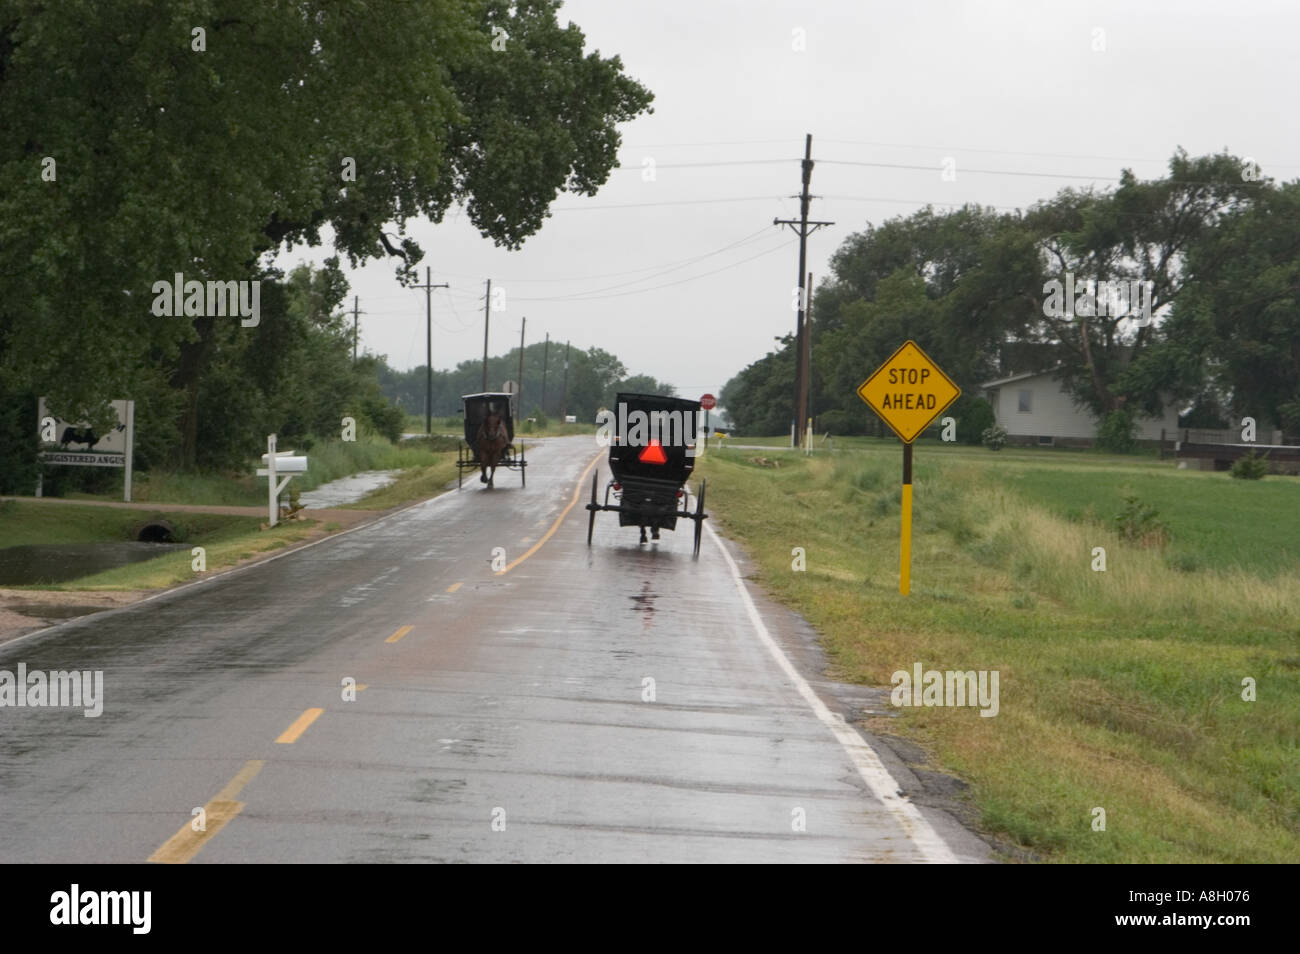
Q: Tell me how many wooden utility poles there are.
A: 8